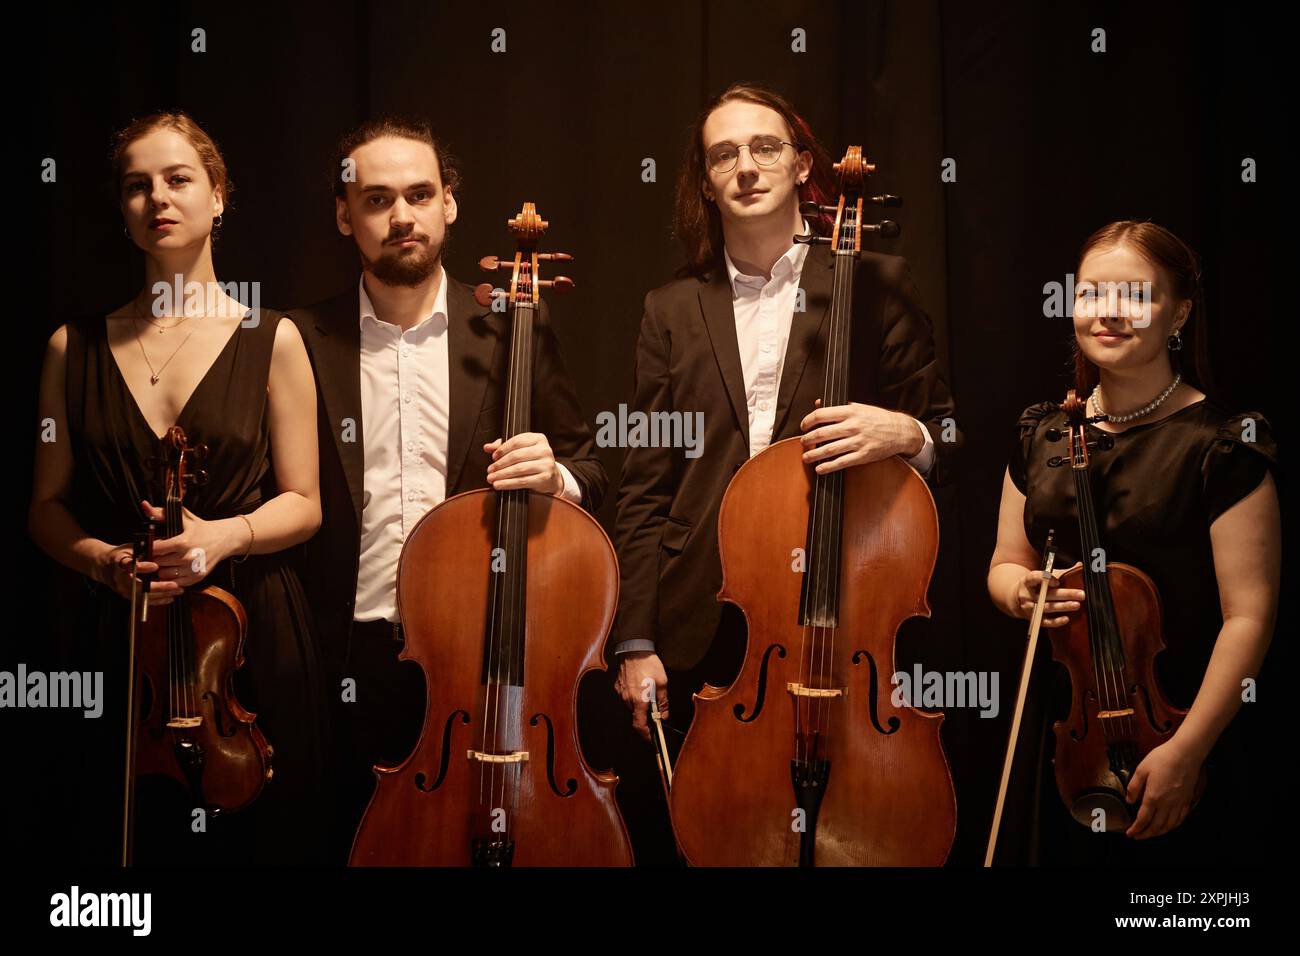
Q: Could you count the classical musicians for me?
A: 4